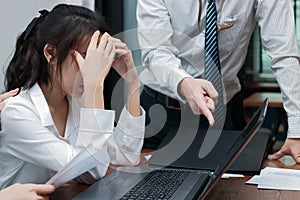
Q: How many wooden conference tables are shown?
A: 1